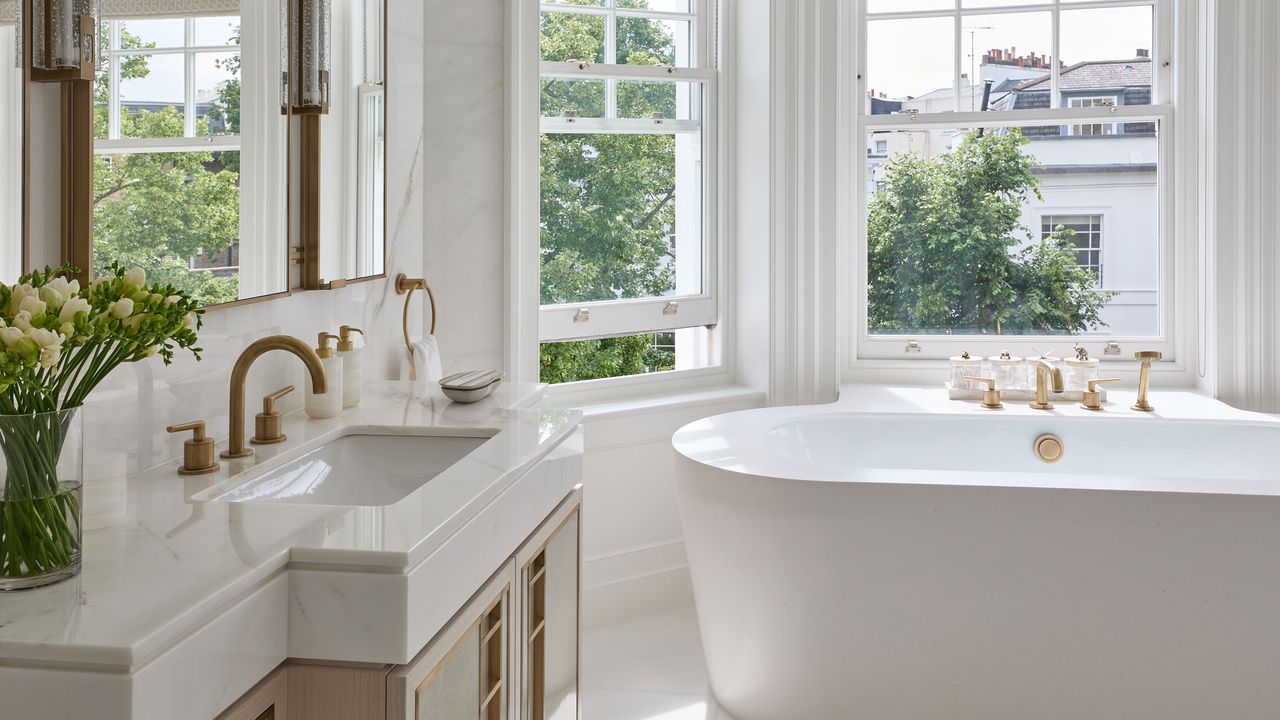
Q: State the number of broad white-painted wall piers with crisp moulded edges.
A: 2